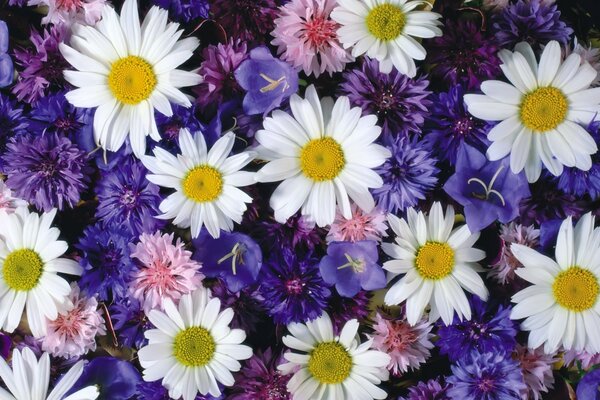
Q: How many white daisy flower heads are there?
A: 11